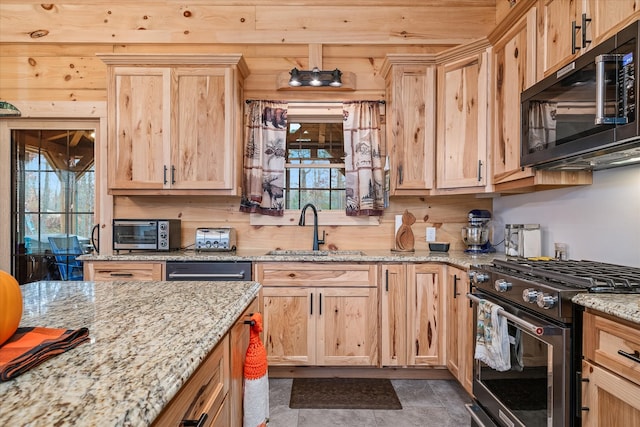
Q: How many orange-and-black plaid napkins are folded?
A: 1